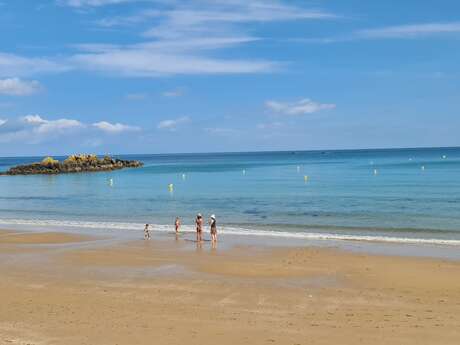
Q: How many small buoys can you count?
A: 11